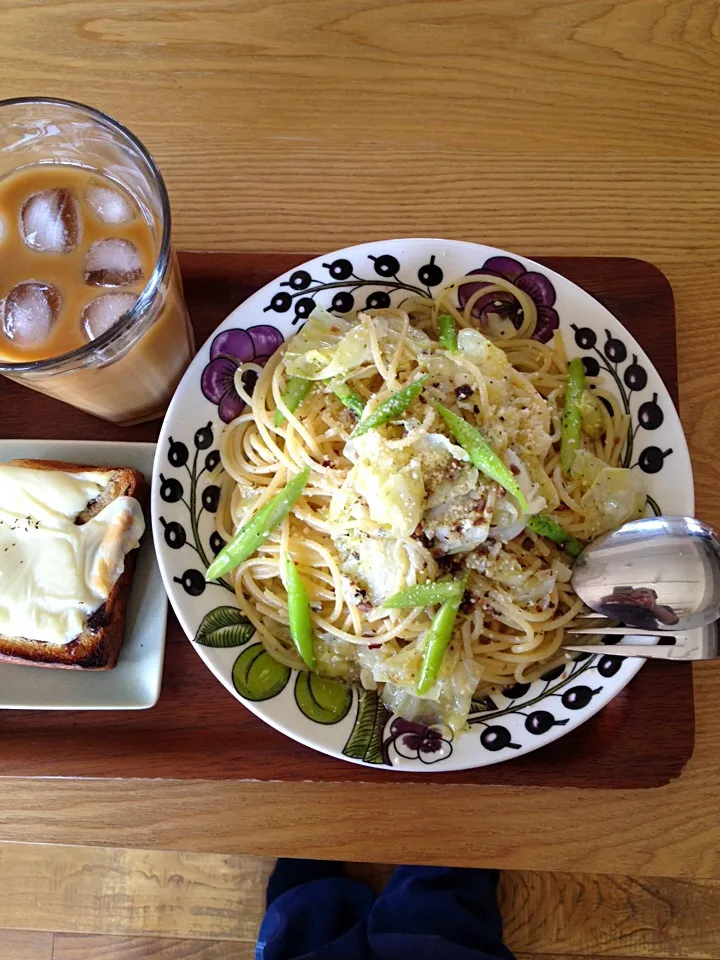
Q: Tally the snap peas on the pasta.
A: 11